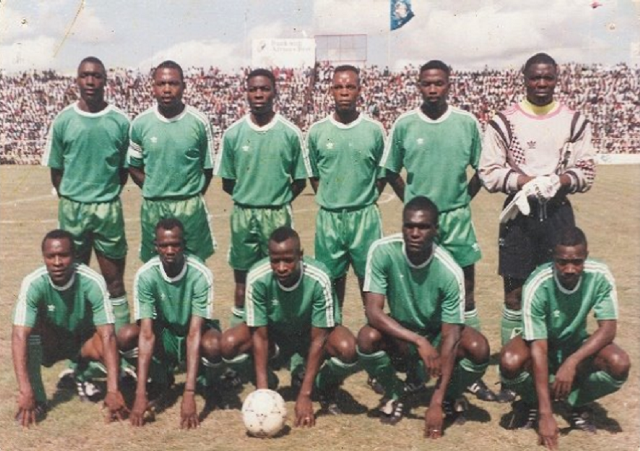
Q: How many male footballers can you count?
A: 11